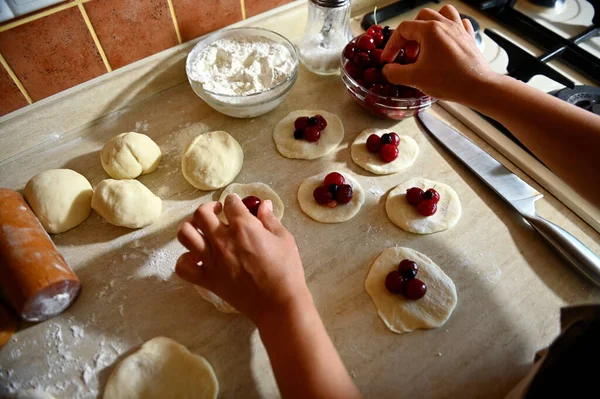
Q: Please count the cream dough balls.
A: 4